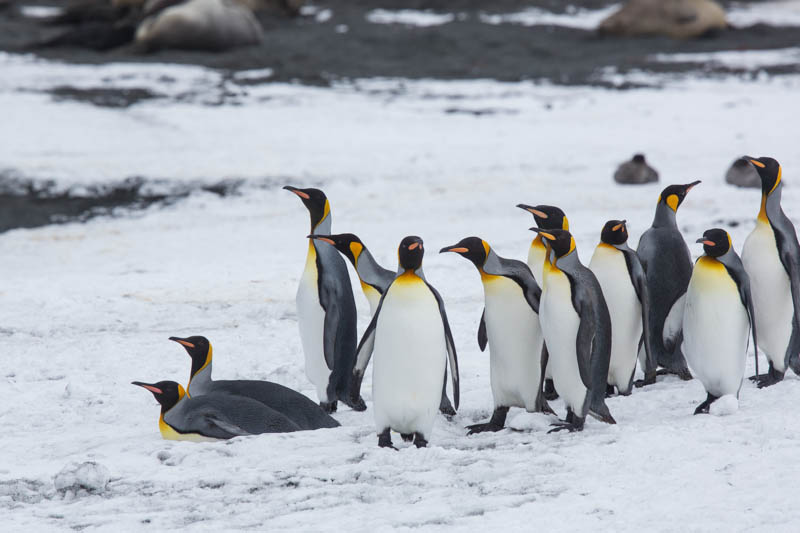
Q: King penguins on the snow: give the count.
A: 12